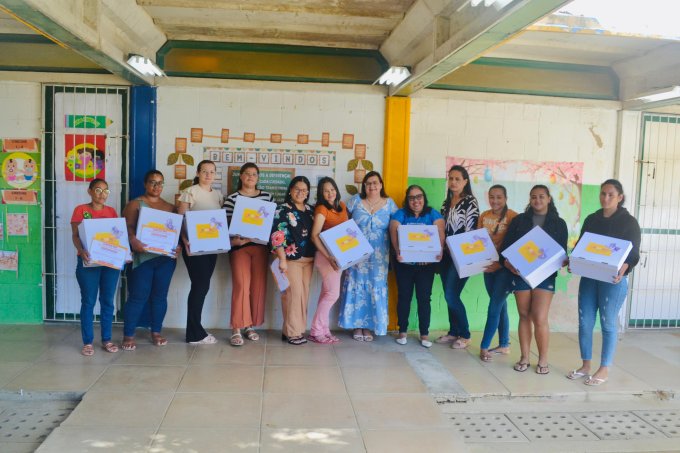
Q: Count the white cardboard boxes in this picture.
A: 9